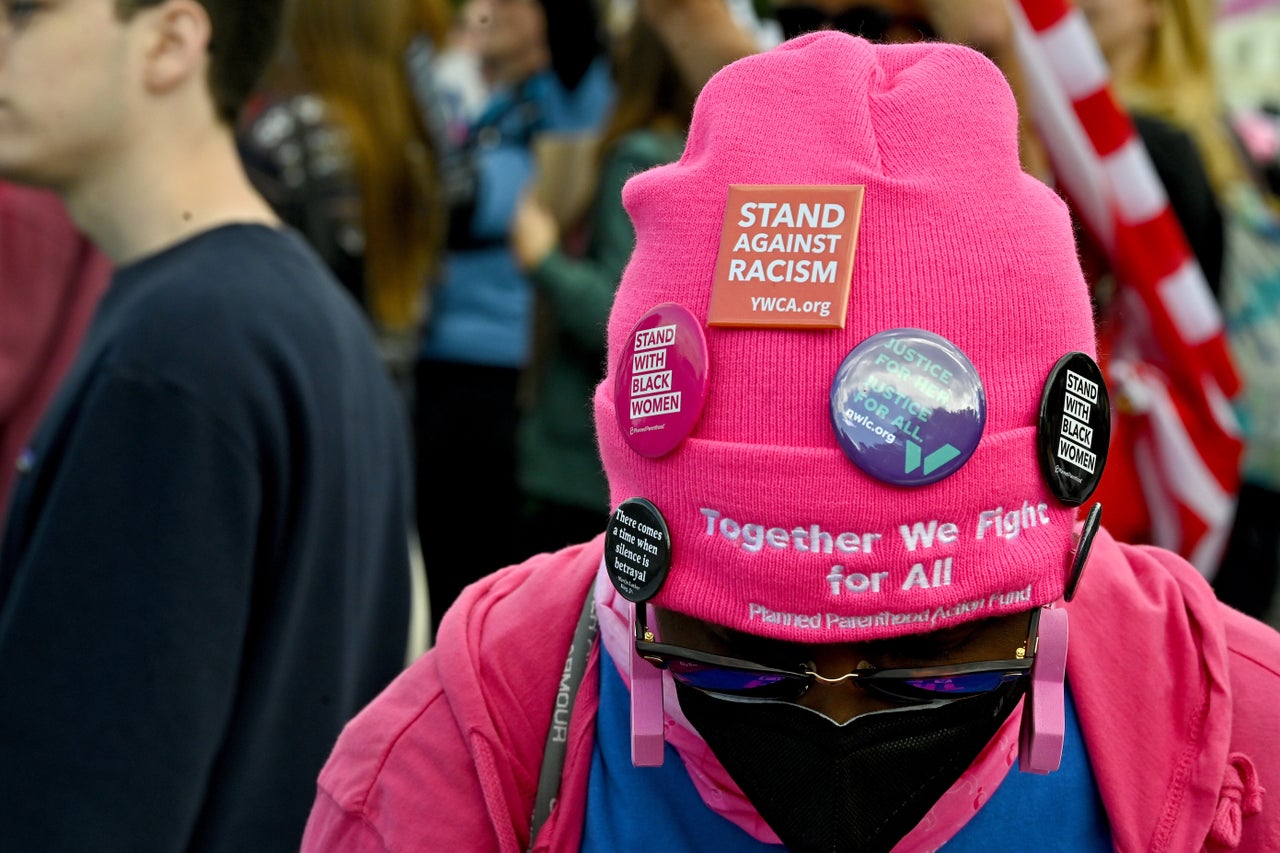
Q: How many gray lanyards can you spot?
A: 1